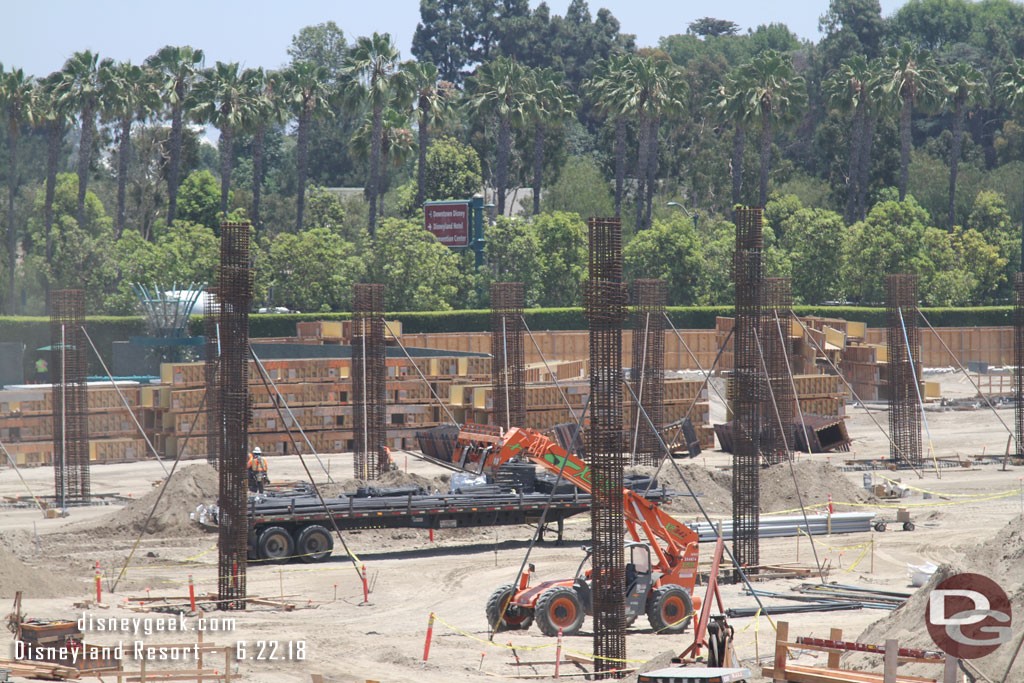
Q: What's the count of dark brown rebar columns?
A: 11